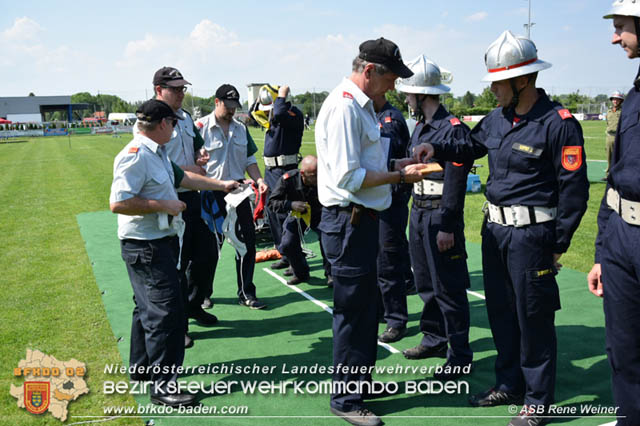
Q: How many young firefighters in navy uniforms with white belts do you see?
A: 4